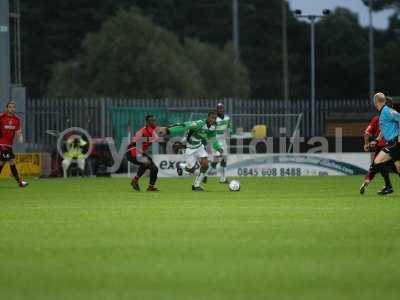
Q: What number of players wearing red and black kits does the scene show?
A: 3